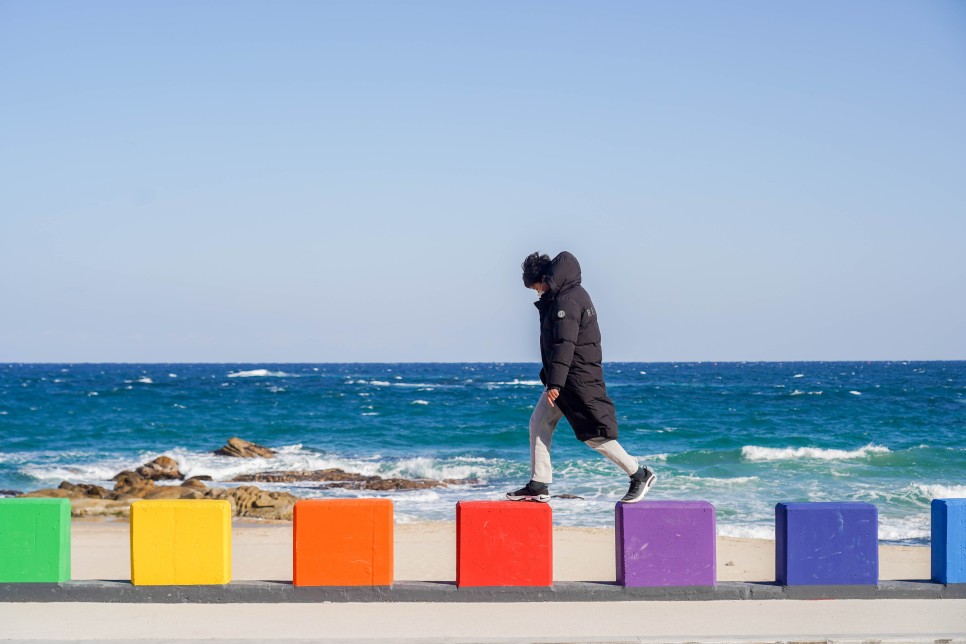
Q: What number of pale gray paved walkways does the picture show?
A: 1